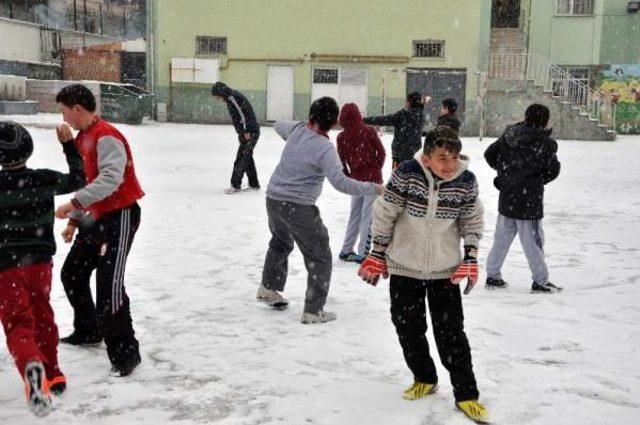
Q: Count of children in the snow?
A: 9